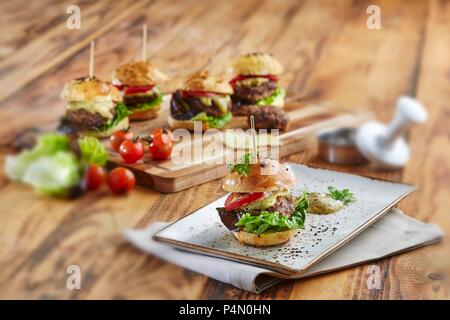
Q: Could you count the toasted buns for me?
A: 5